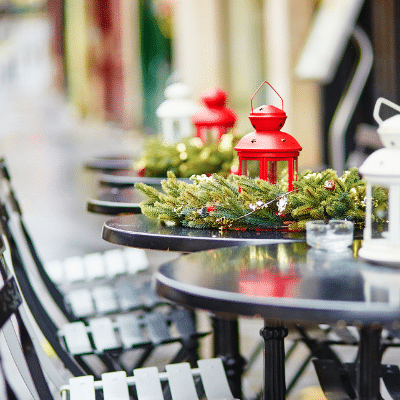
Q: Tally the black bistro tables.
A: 5